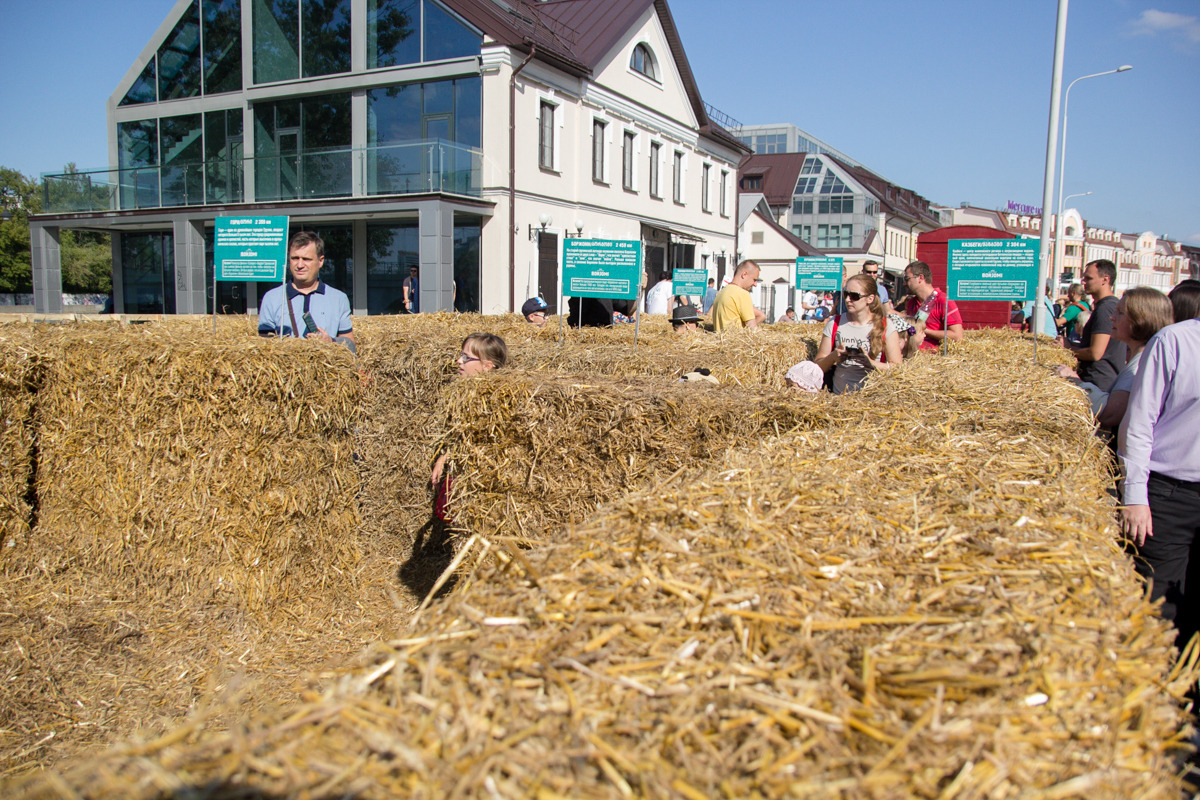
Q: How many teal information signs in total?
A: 5